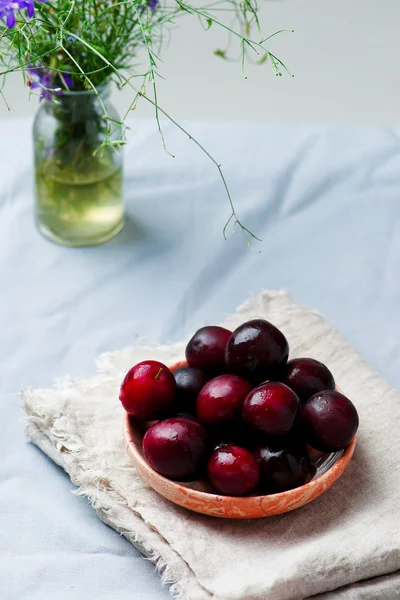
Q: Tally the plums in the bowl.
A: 11